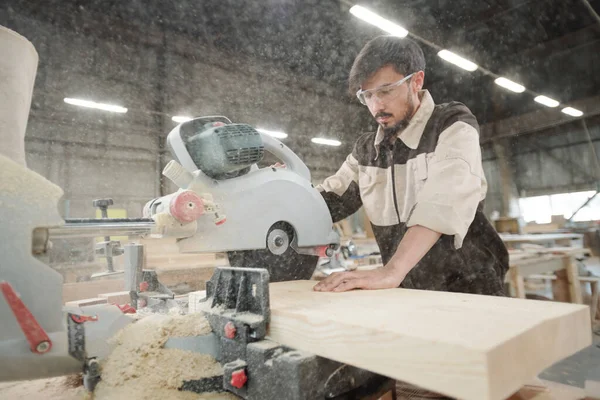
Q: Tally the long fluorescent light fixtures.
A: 9